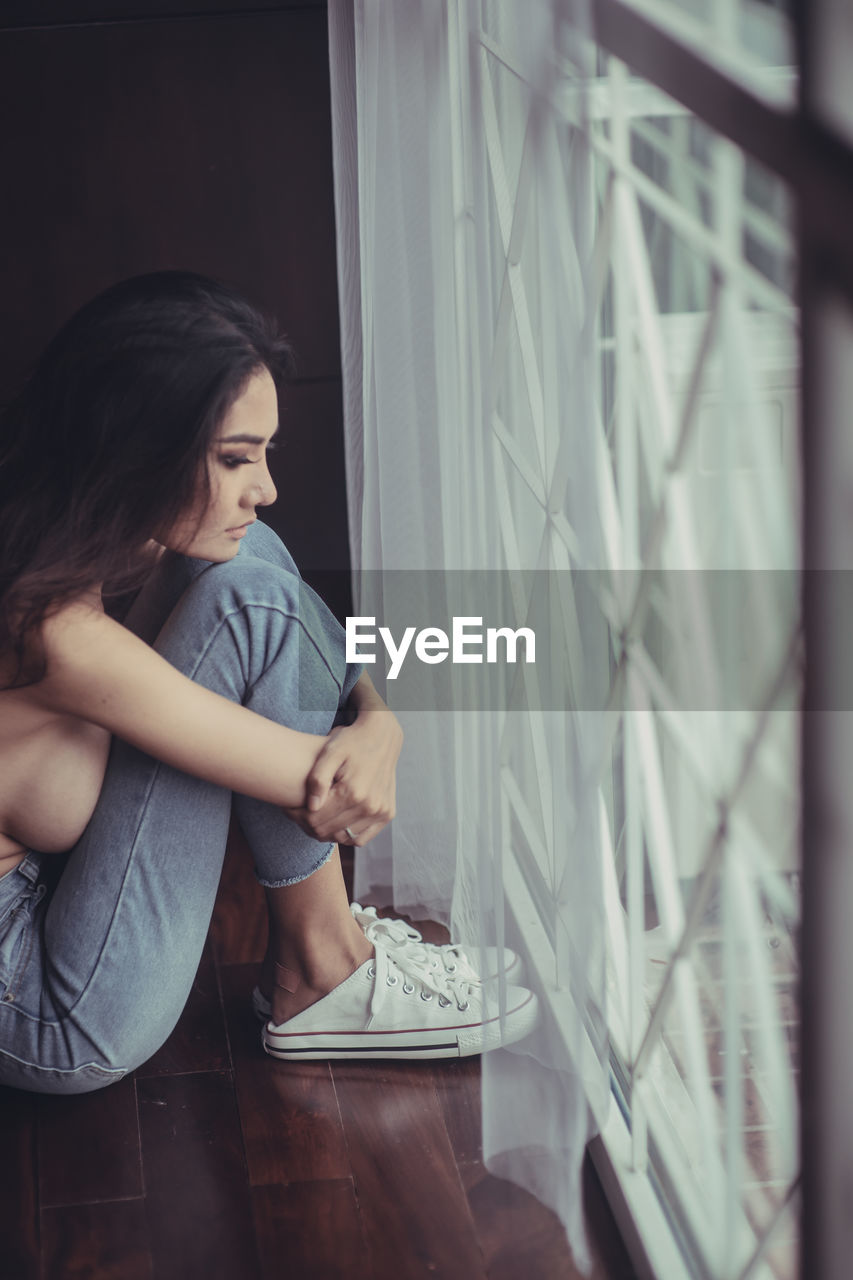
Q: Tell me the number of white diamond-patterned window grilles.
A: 1